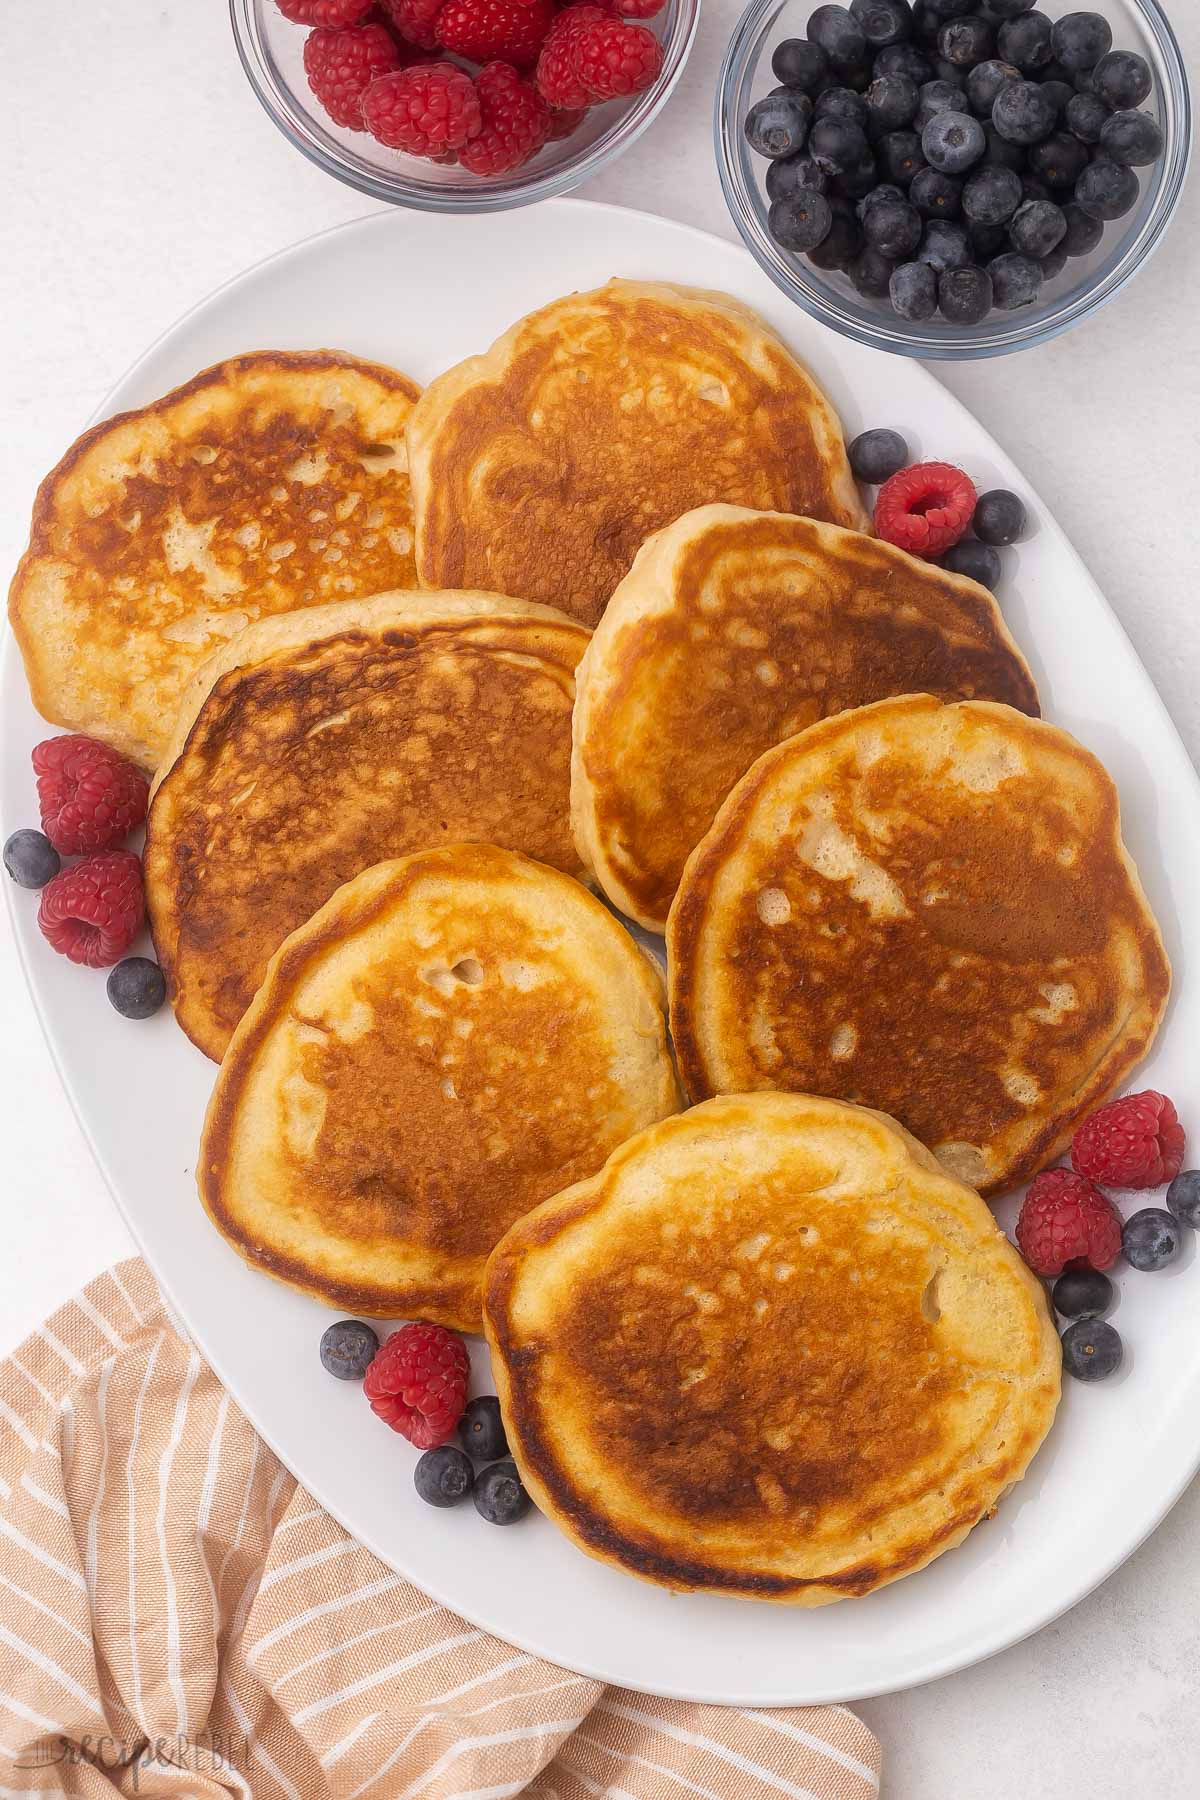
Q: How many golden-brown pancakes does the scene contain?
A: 7